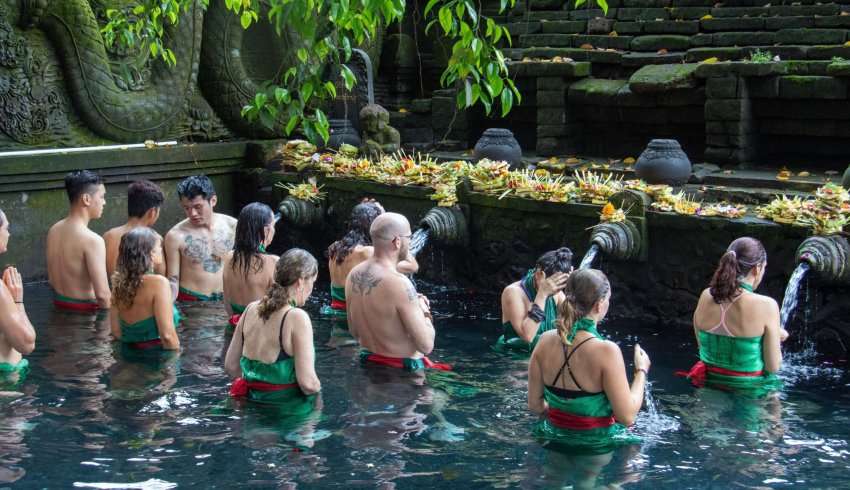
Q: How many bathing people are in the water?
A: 12